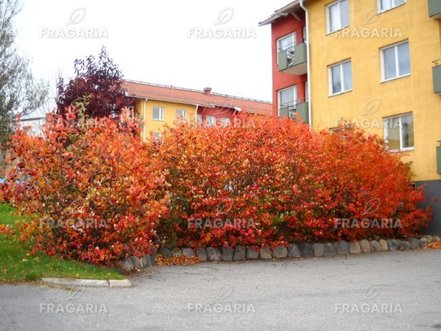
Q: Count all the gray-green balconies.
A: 5